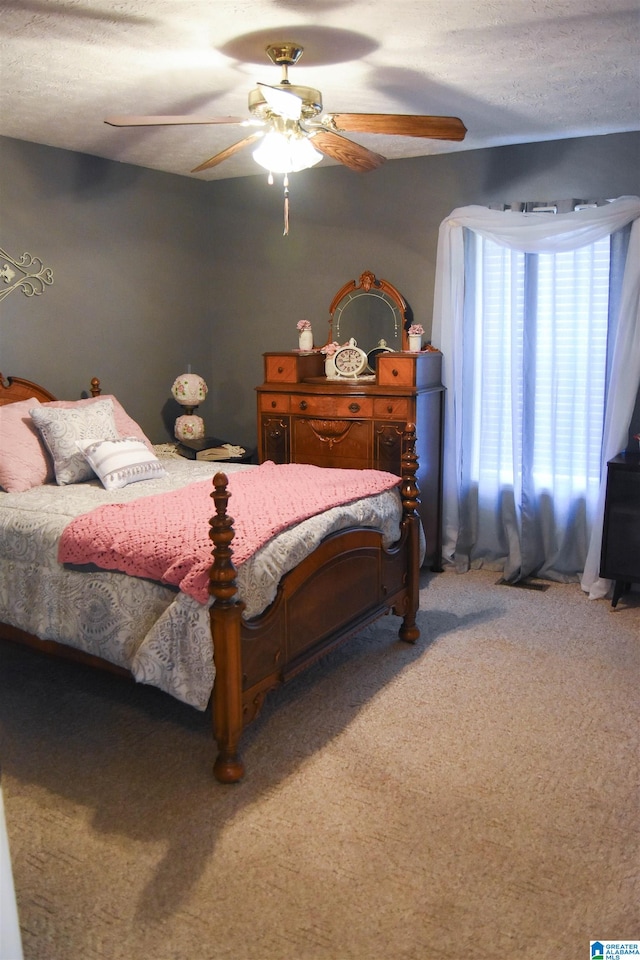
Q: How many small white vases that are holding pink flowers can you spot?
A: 3